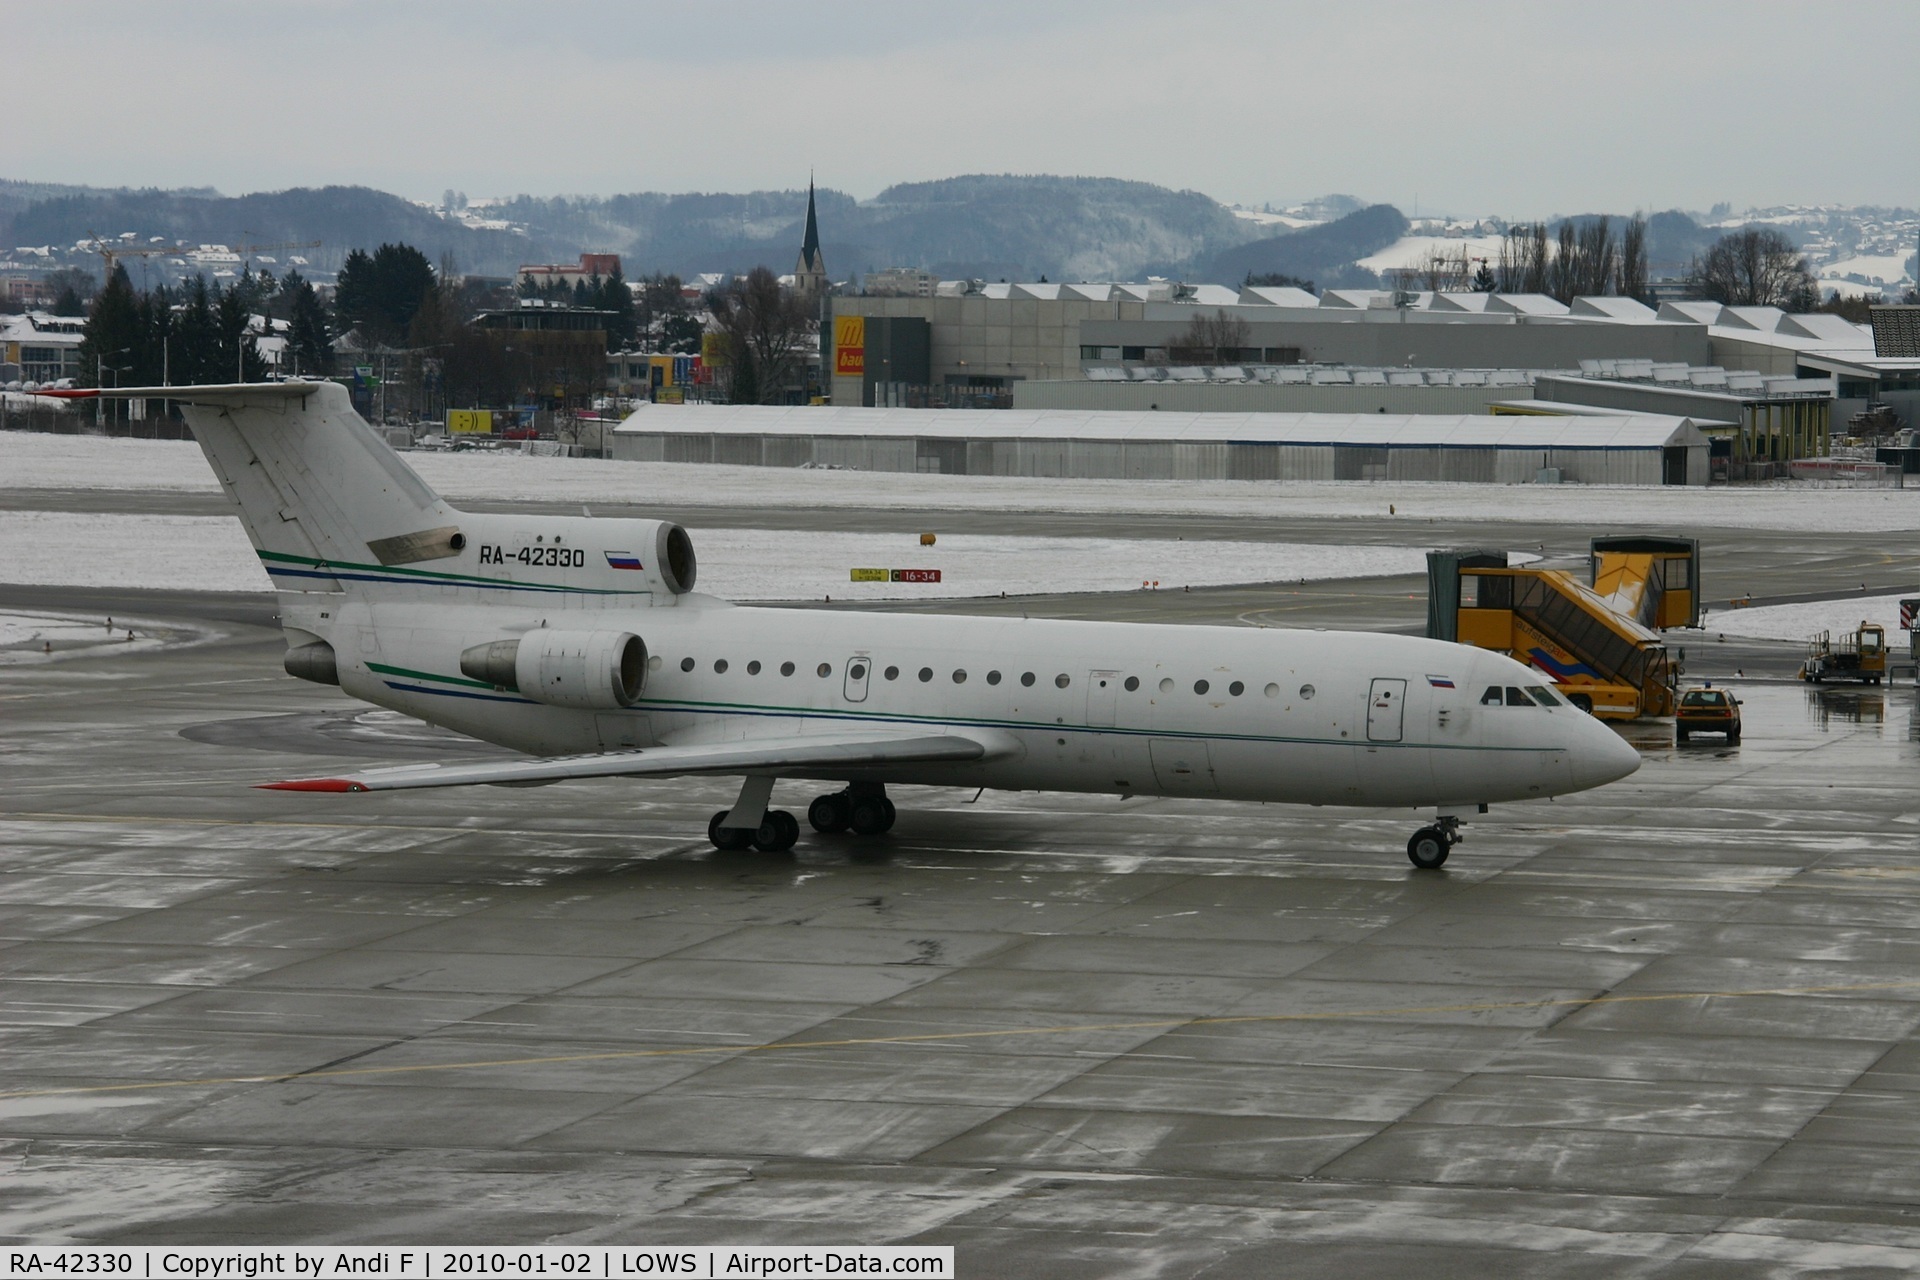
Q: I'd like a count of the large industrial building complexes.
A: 1